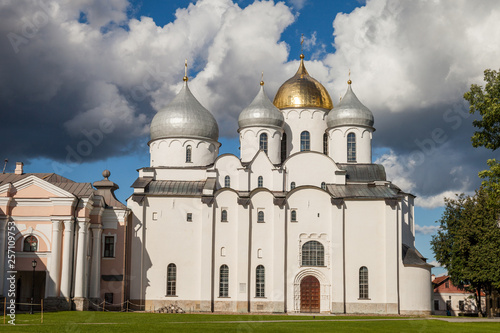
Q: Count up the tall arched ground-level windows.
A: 4